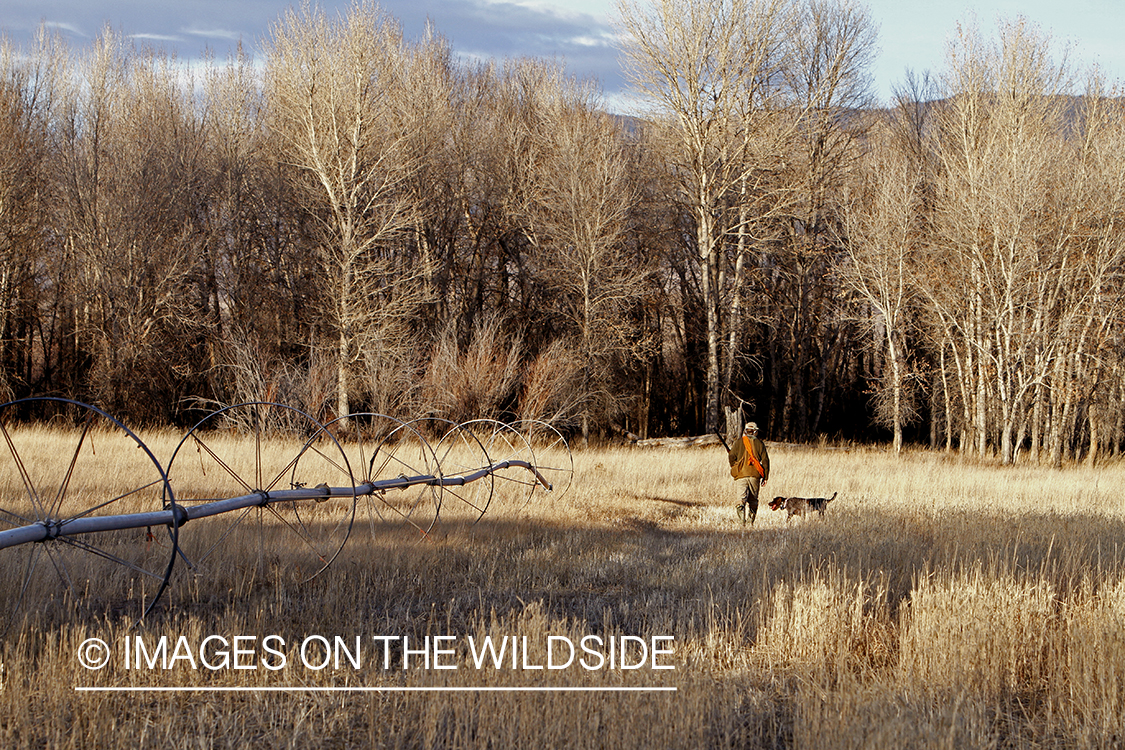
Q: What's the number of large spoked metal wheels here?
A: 6